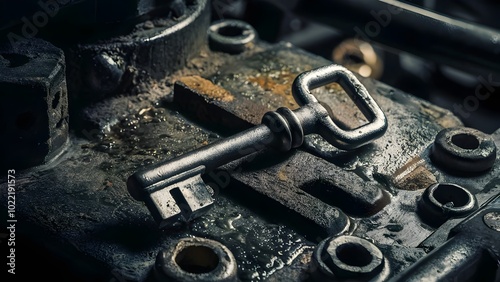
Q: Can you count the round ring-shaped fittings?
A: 6